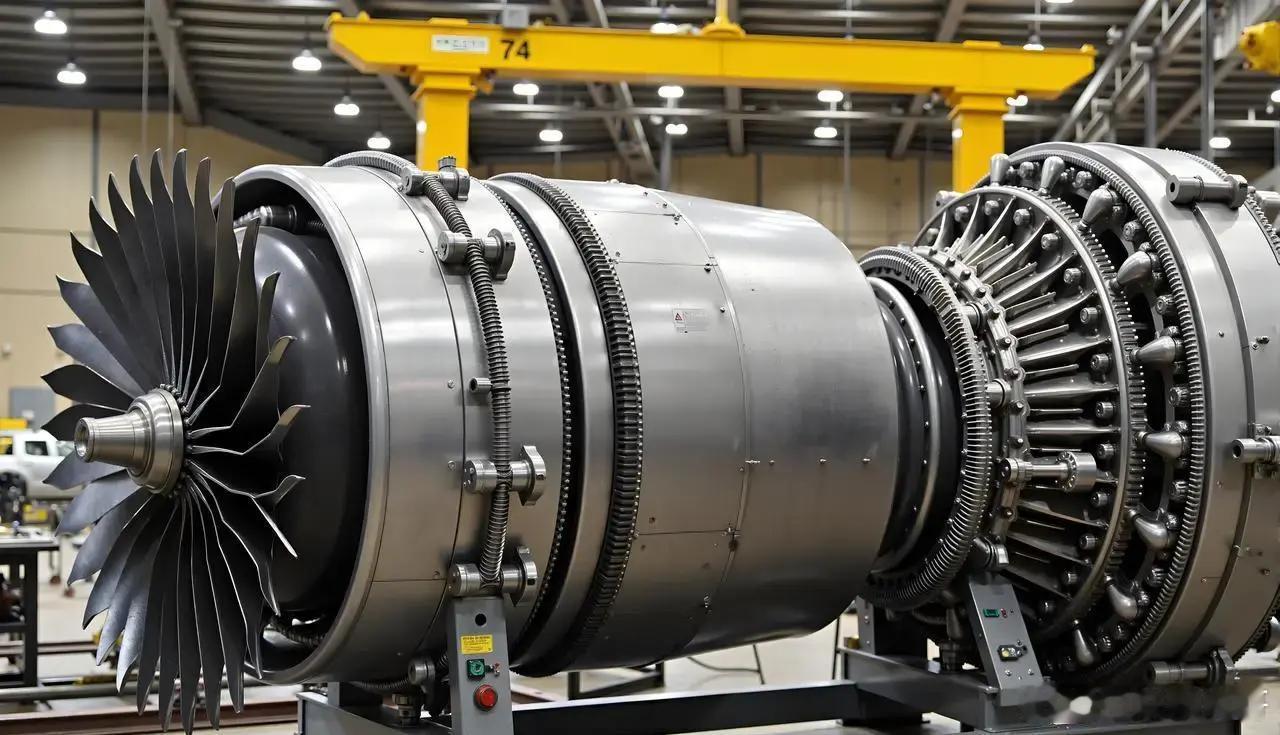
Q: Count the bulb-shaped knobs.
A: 9